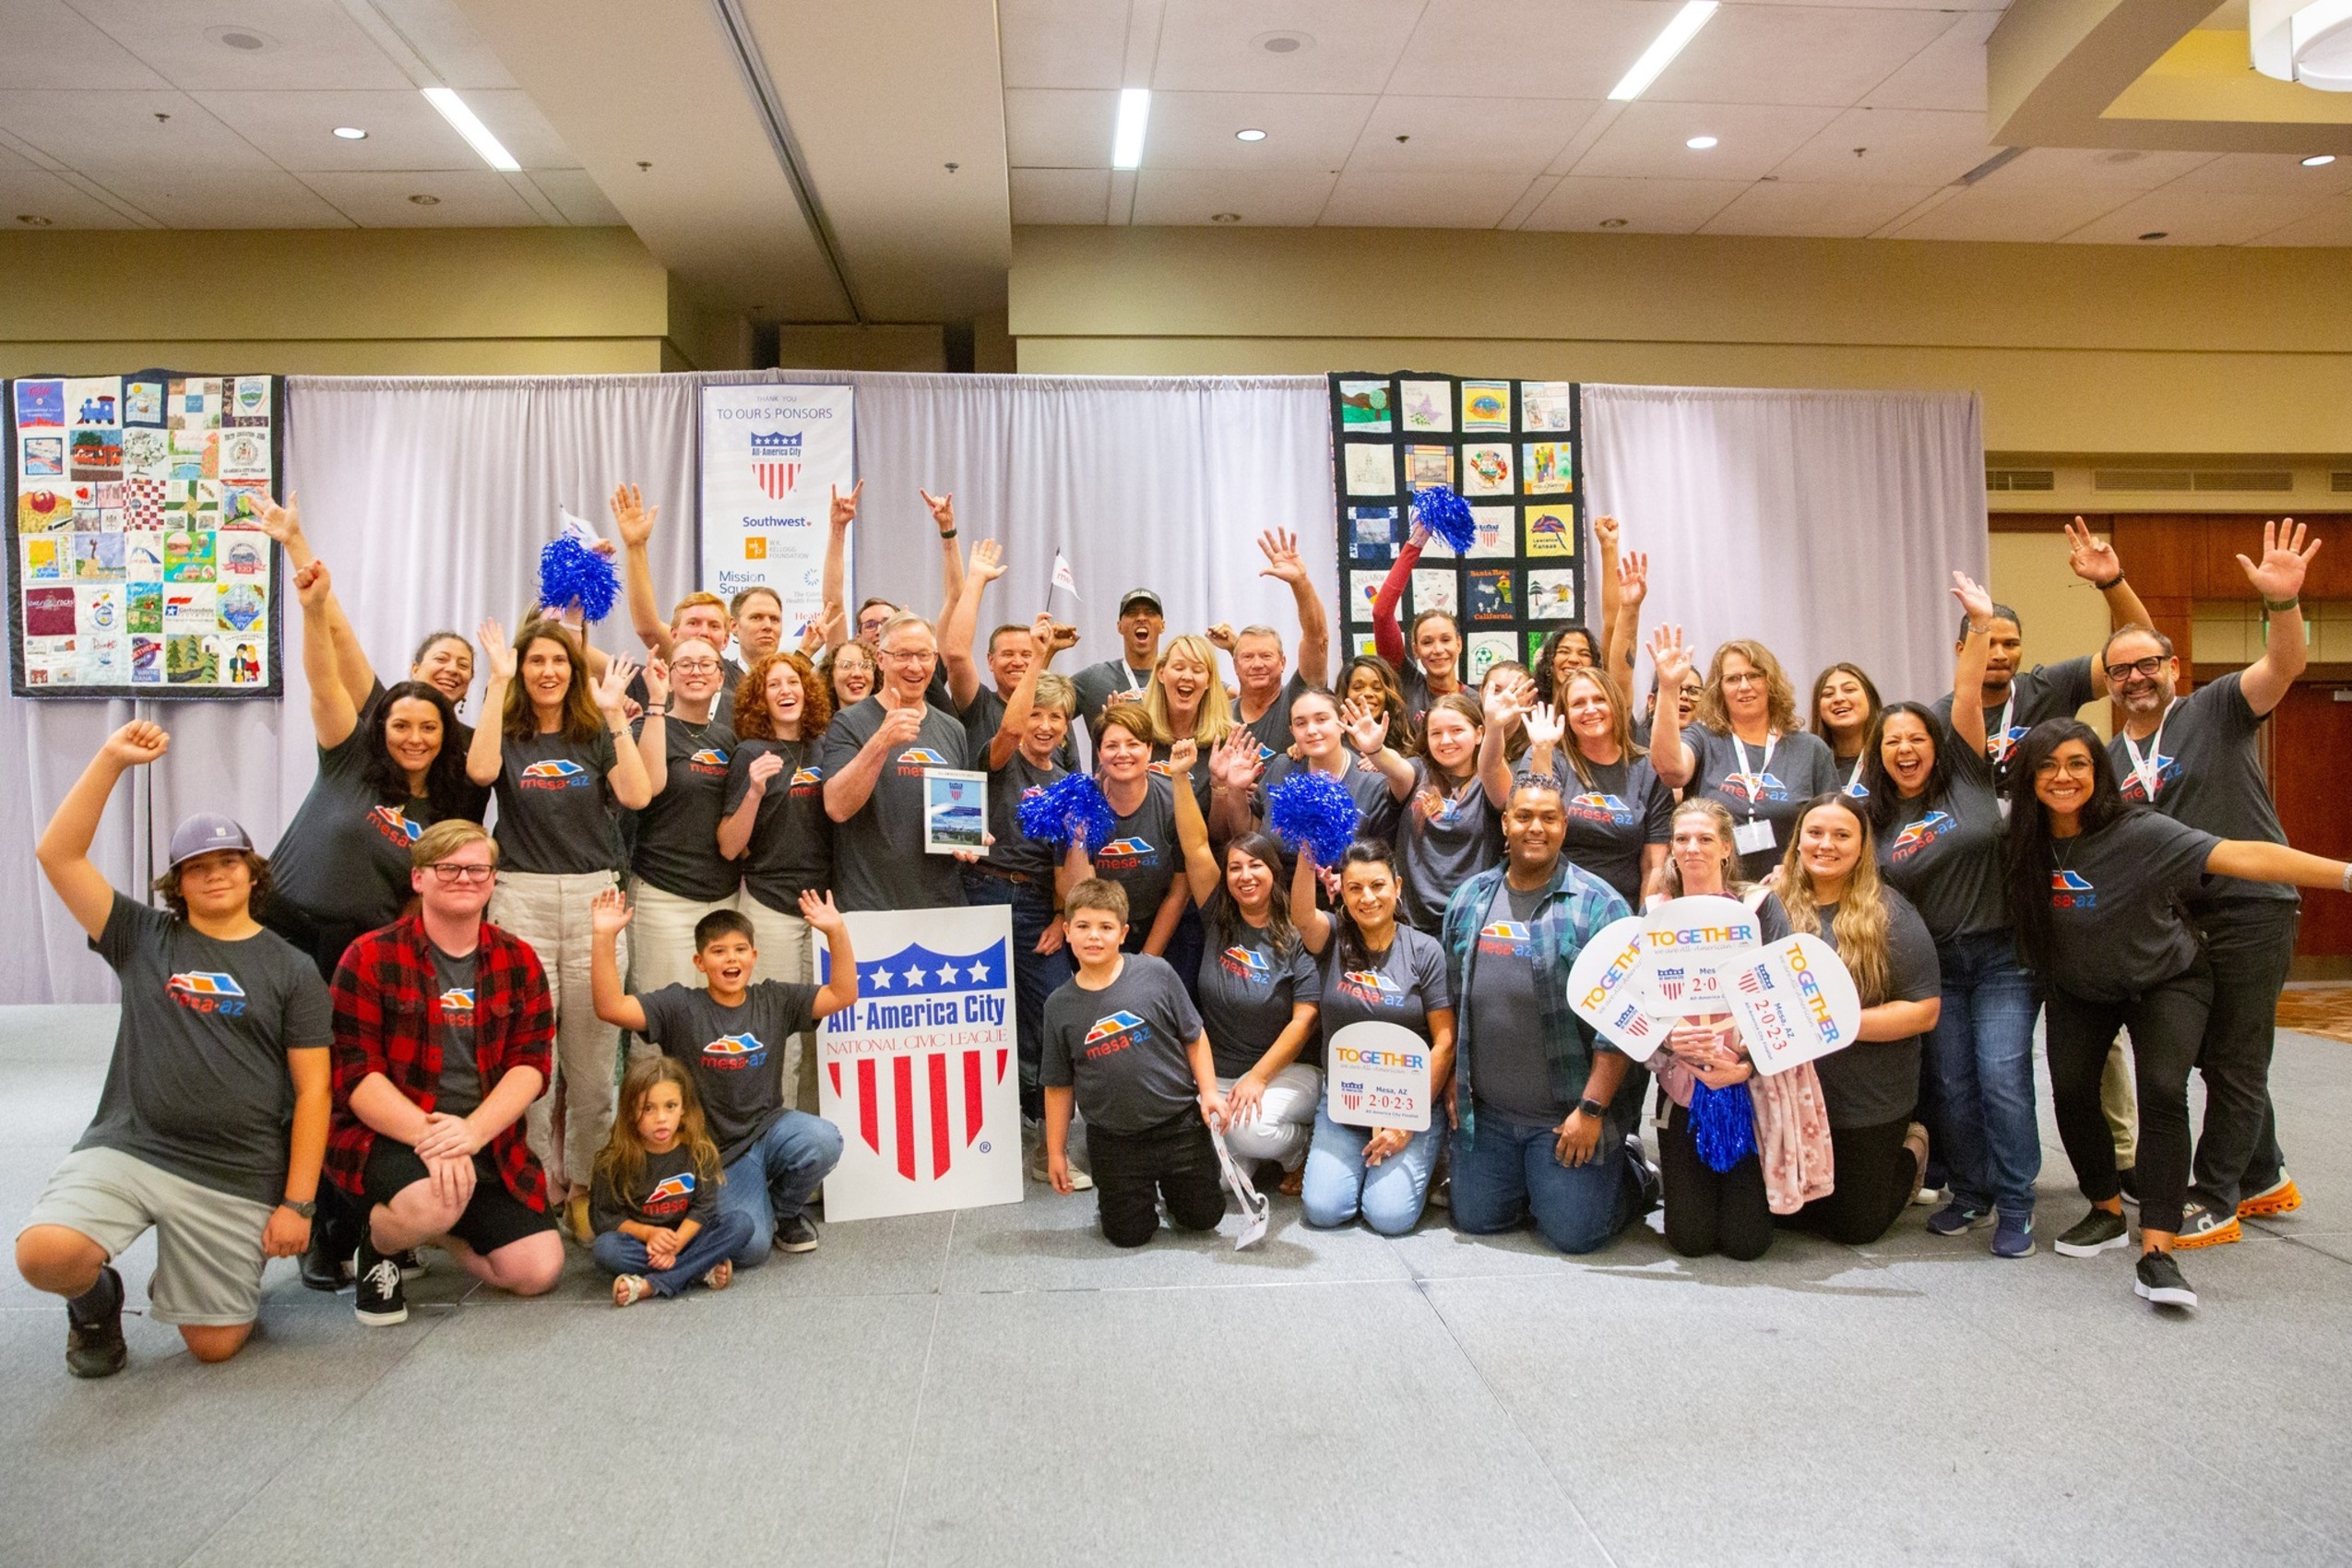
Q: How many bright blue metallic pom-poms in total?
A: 5